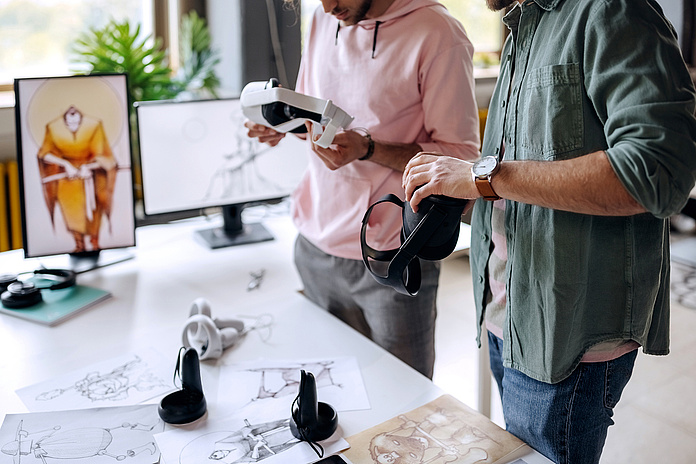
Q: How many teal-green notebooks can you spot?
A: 1